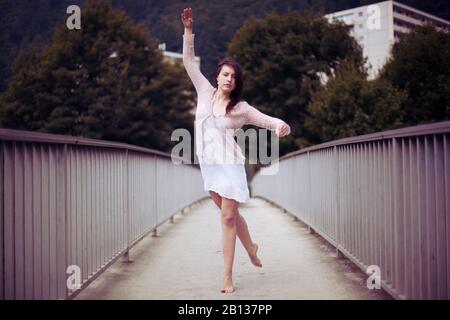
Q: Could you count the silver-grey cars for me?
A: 0